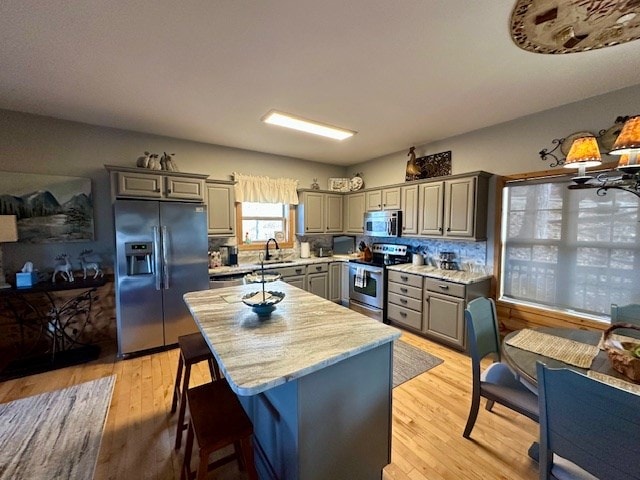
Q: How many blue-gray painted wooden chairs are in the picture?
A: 3